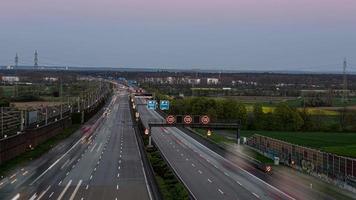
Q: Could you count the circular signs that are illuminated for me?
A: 3